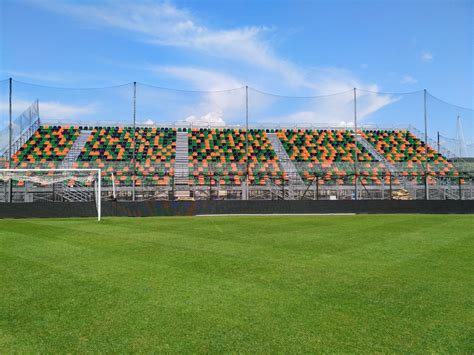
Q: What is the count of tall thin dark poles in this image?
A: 5